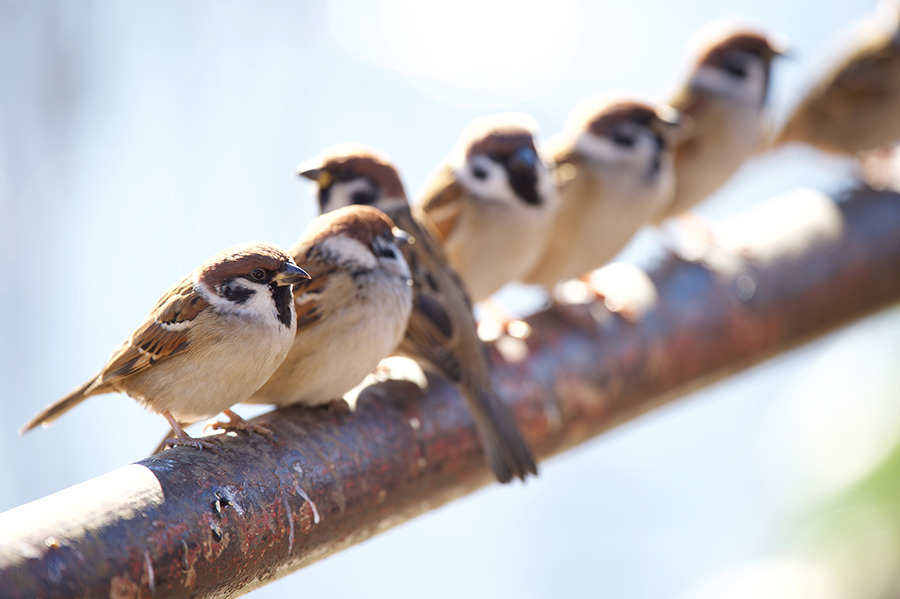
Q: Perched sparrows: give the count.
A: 7